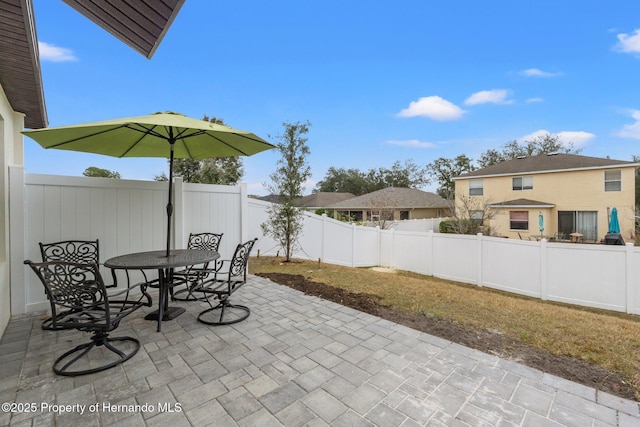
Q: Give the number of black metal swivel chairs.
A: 4